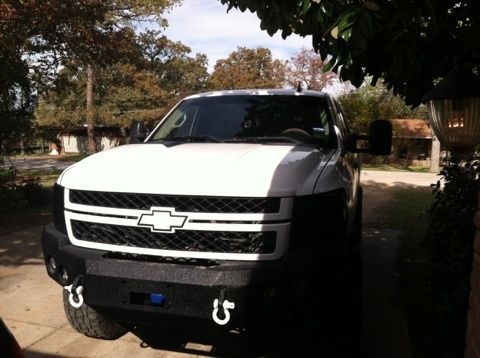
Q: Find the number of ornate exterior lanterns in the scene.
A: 1